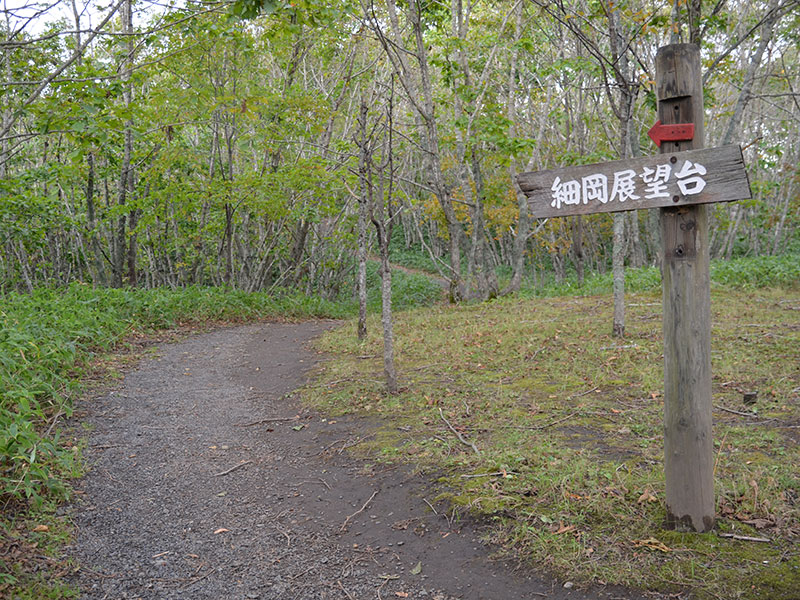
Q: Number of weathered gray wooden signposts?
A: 1